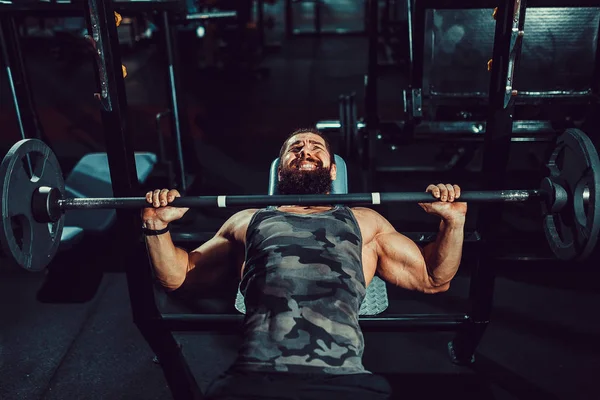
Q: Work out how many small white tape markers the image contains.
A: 2